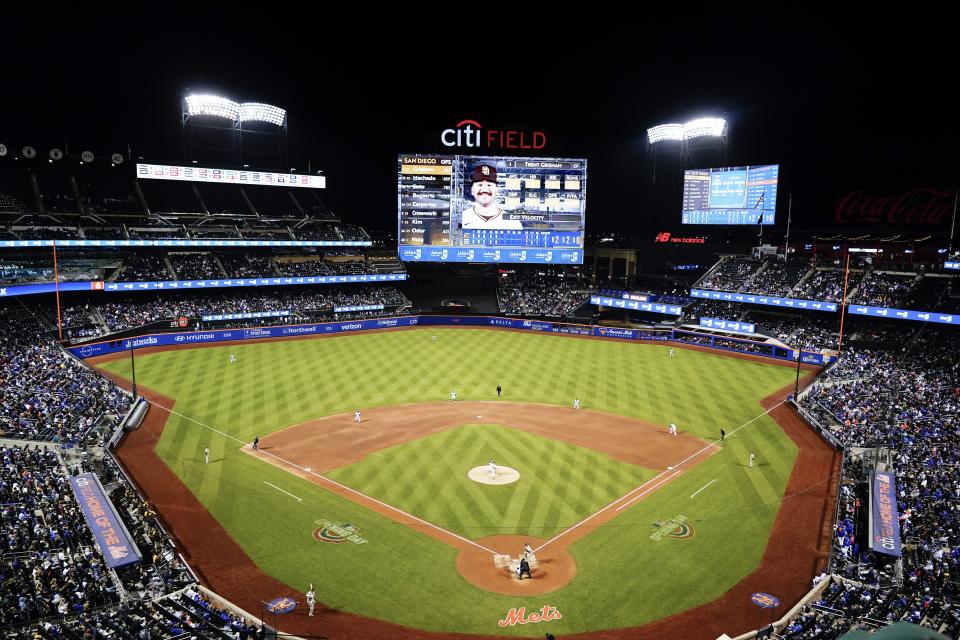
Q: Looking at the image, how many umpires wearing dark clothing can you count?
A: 4